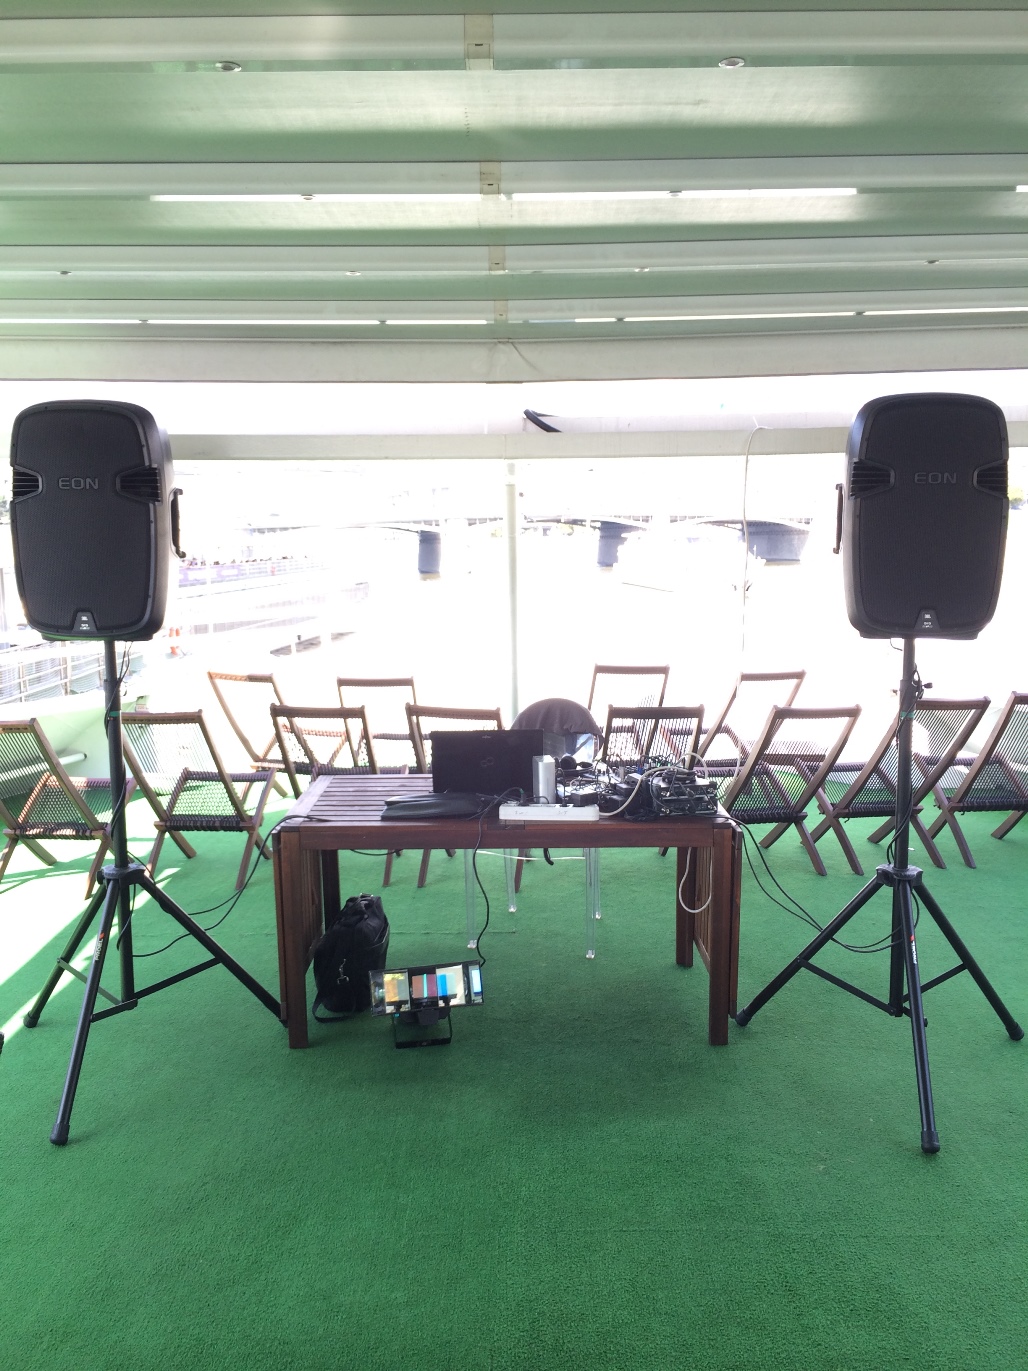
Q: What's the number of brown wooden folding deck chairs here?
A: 12